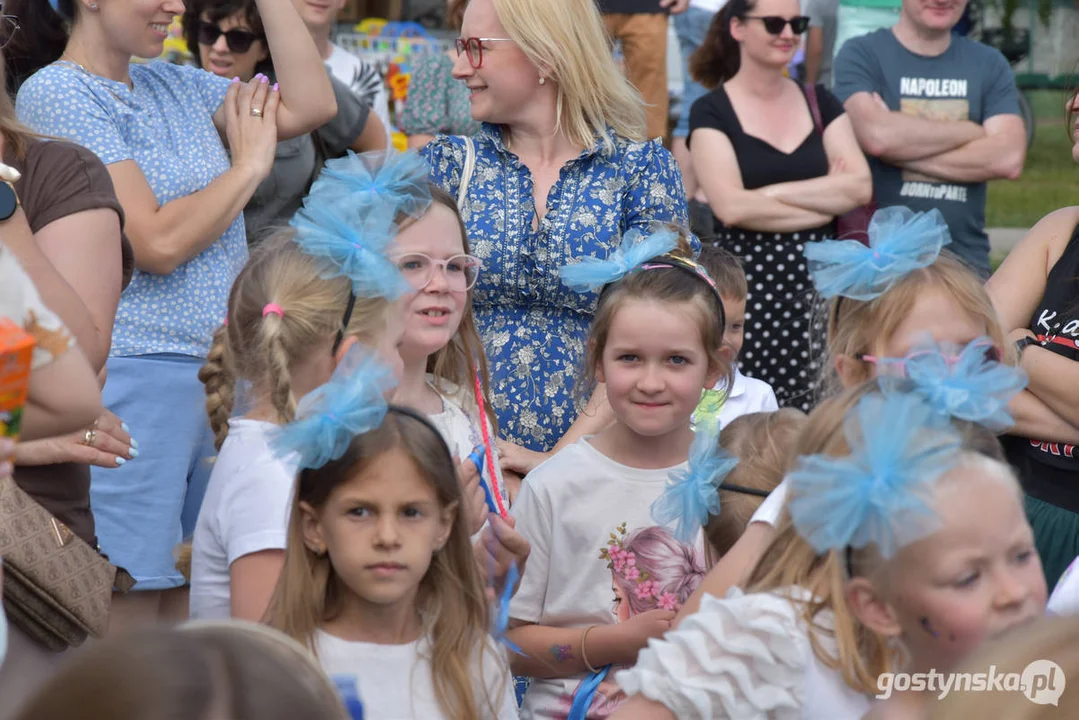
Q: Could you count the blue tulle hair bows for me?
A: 8